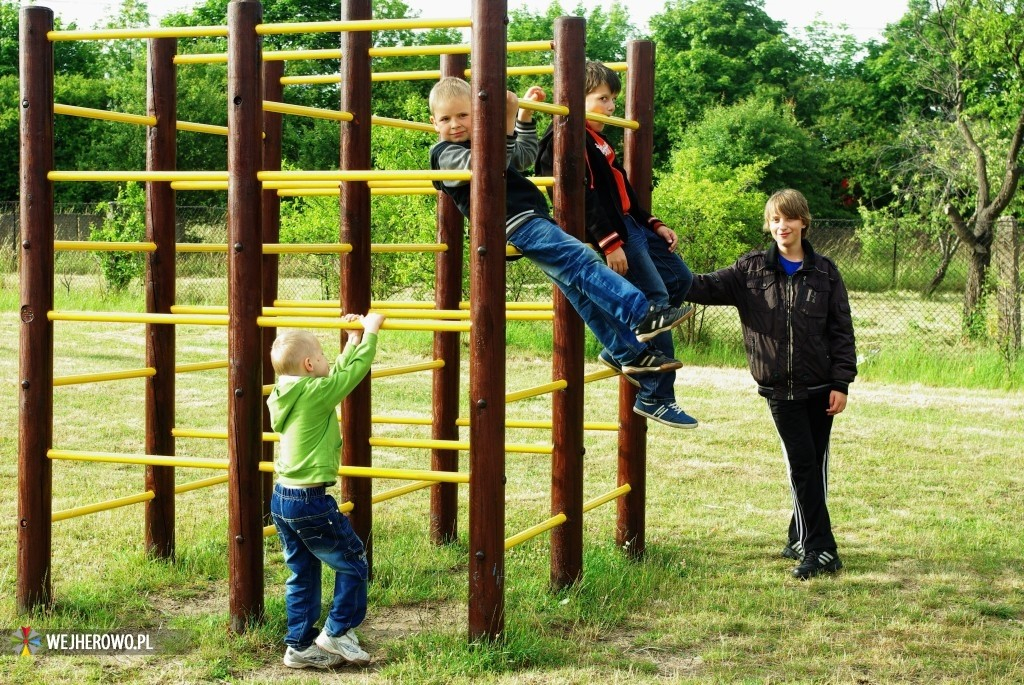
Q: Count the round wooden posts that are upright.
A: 9